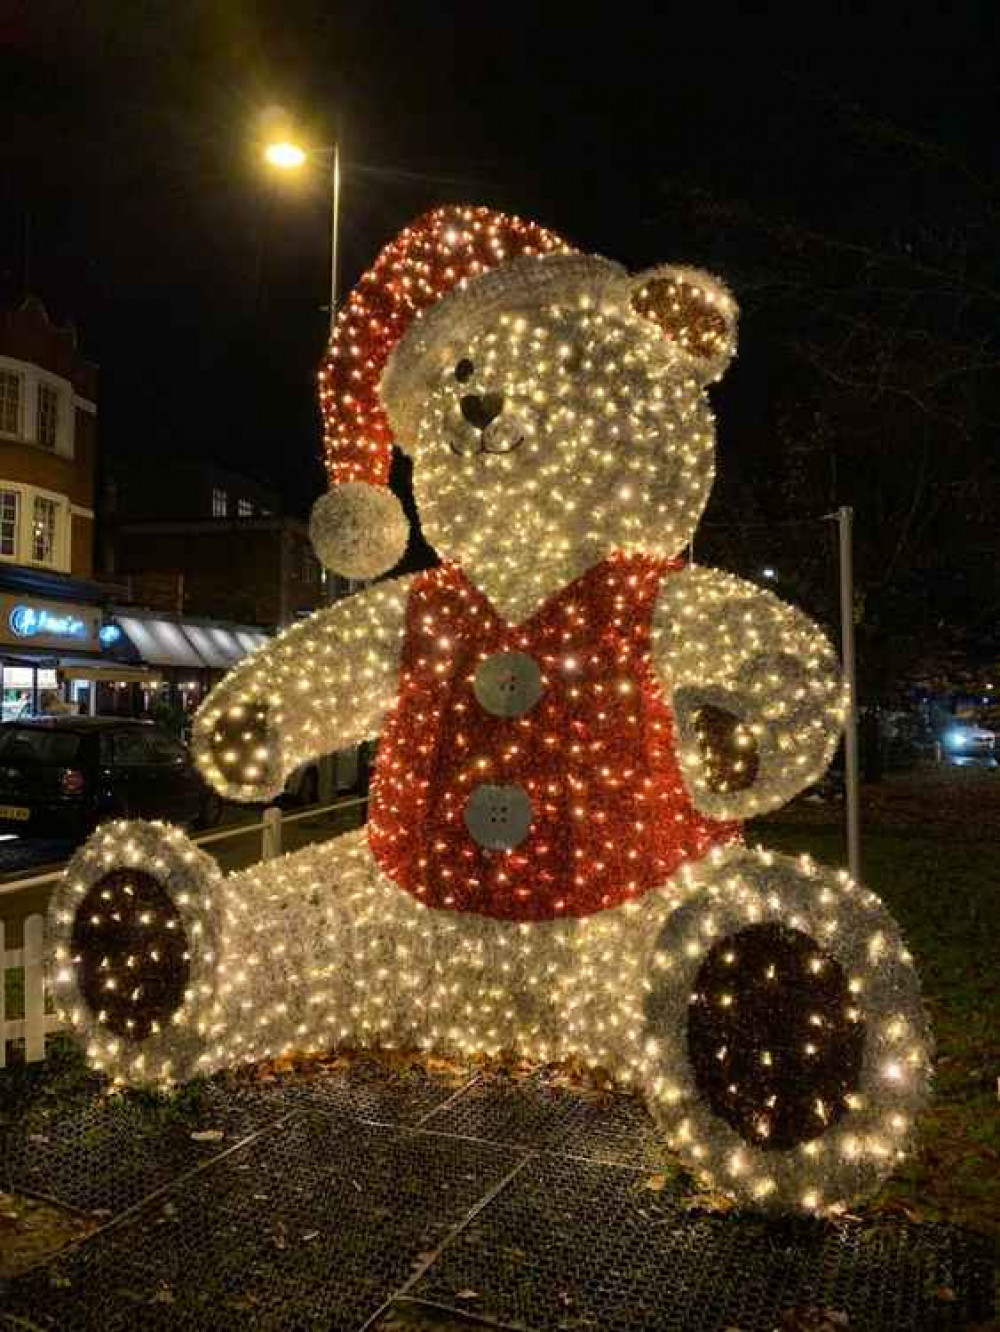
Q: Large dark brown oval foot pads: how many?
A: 2